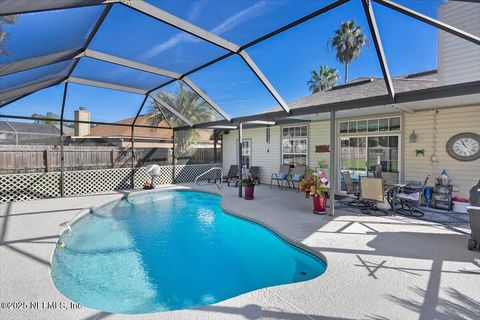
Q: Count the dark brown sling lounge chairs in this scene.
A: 2